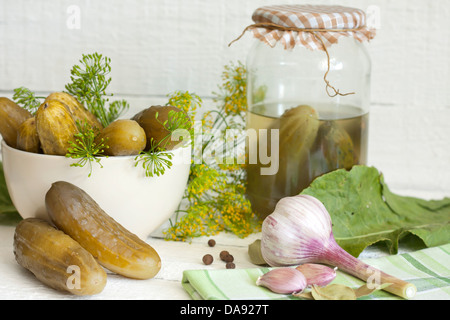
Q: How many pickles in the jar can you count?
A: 2